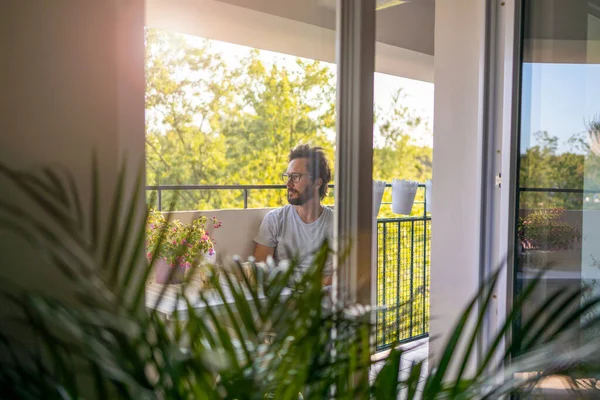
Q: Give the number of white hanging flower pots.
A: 3